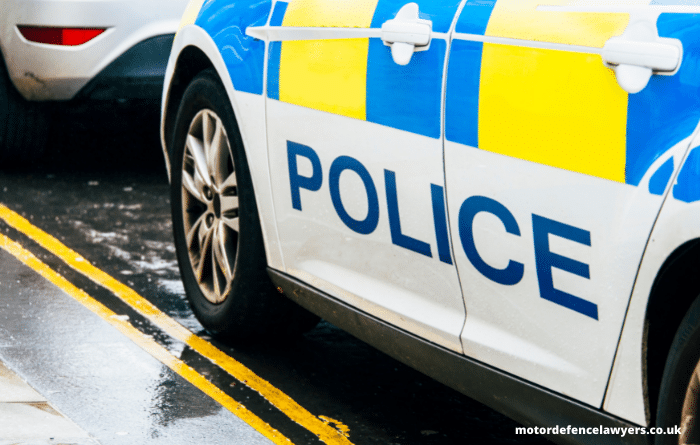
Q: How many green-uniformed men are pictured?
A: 0